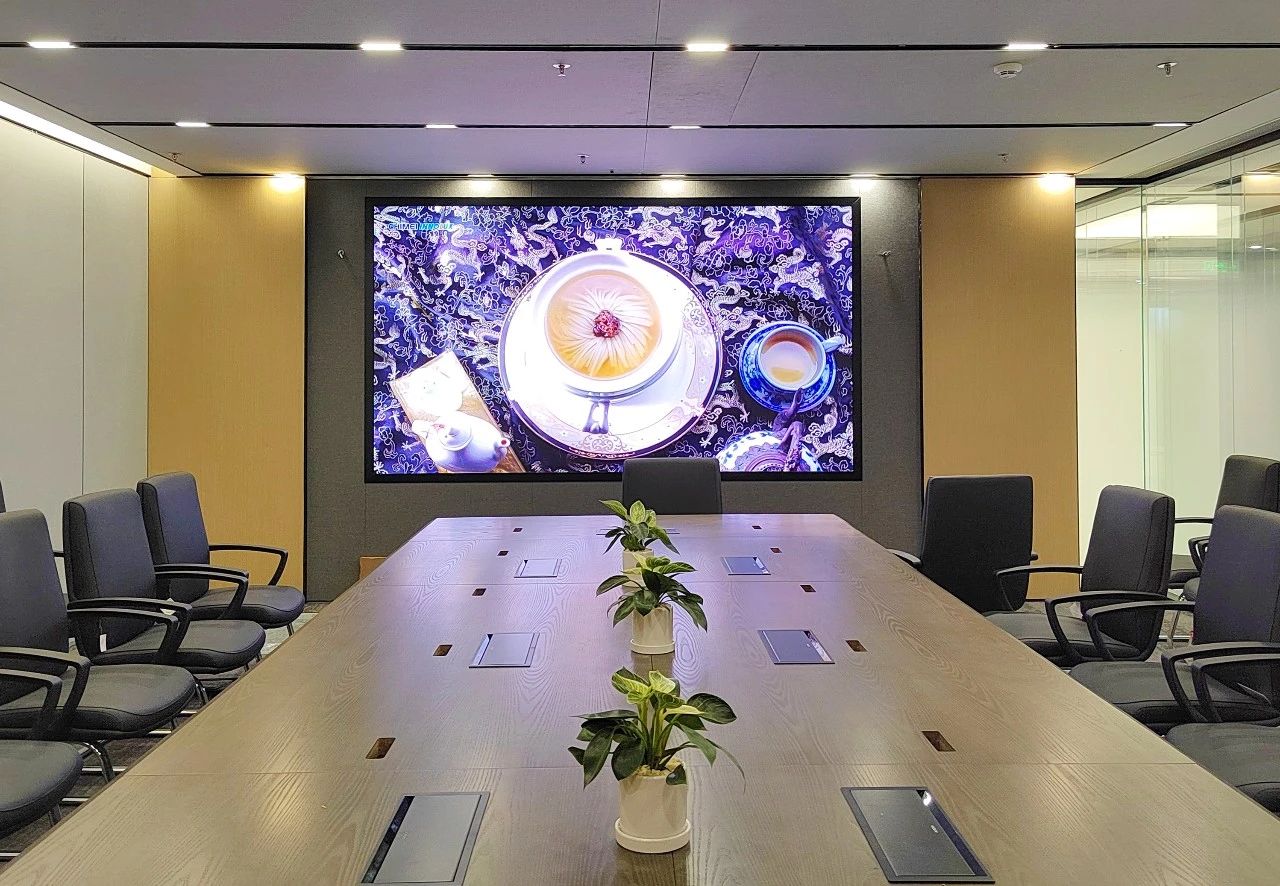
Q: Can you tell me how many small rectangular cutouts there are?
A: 10